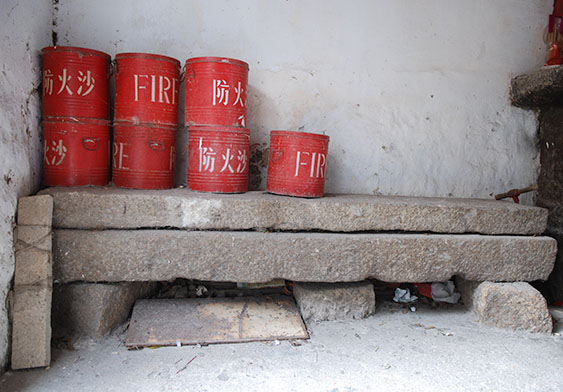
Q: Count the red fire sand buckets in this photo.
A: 7